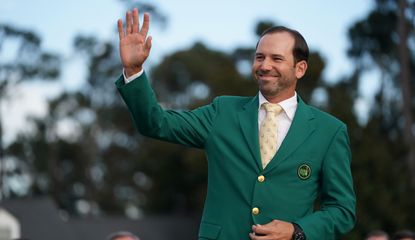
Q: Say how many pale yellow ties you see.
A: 1